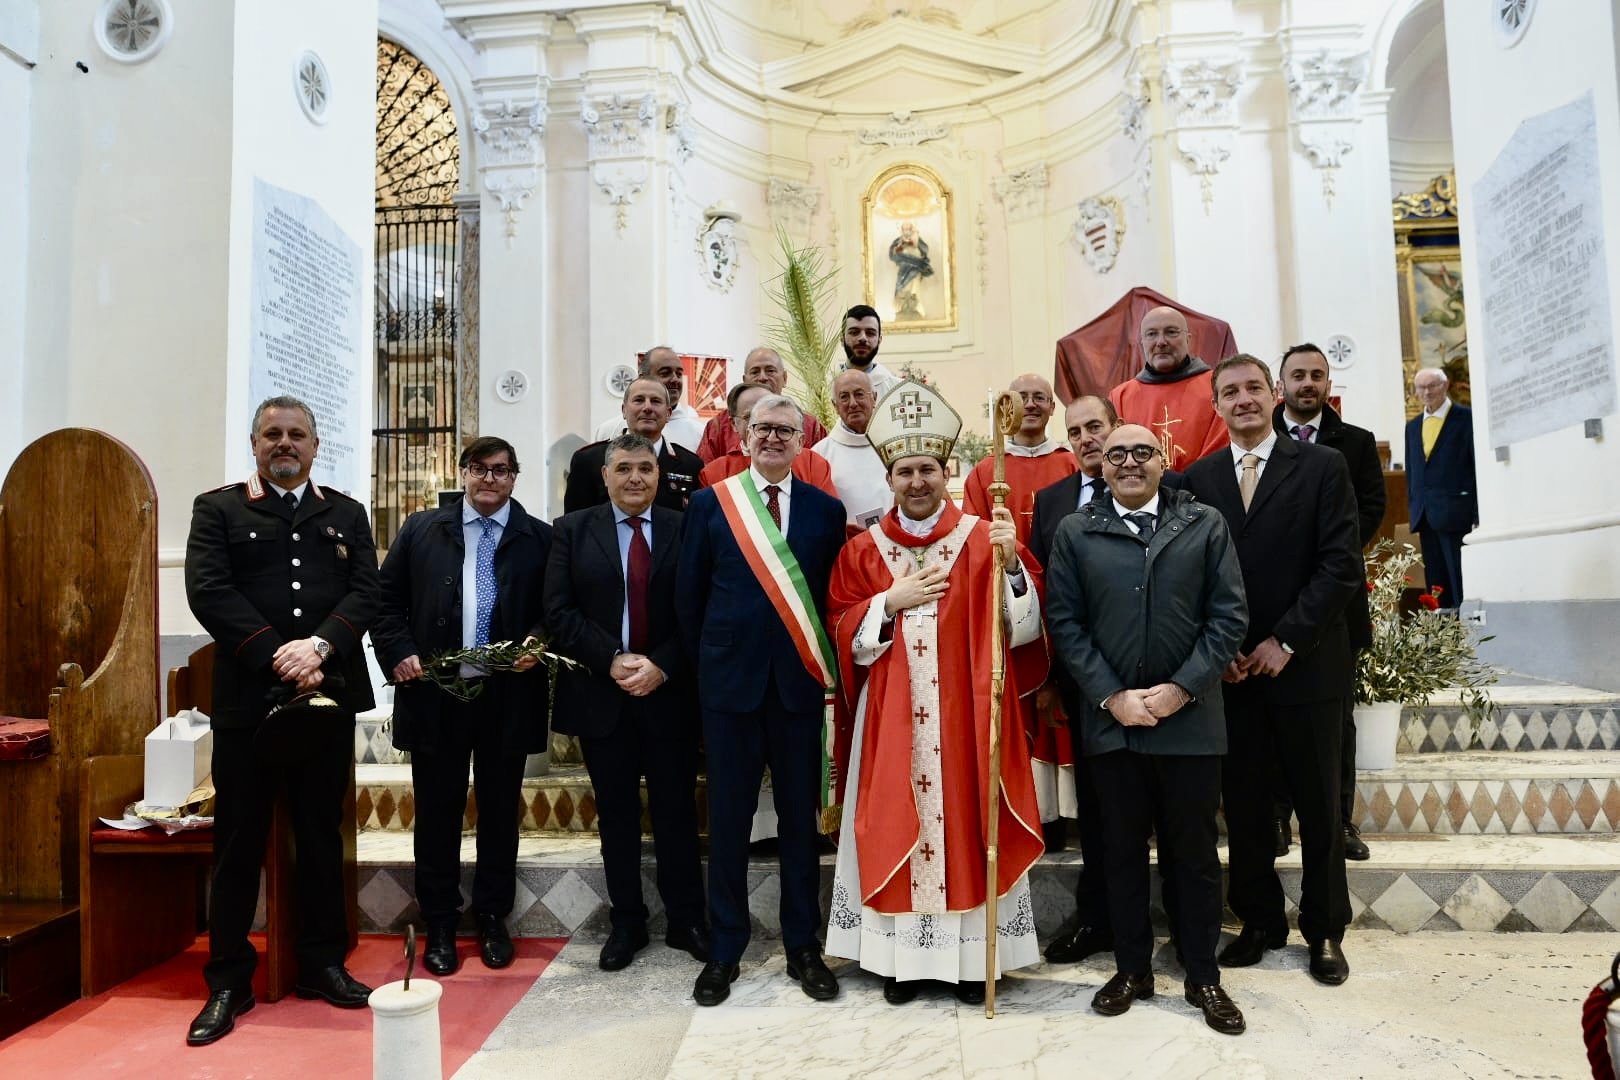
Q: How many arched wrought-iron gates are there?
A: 1